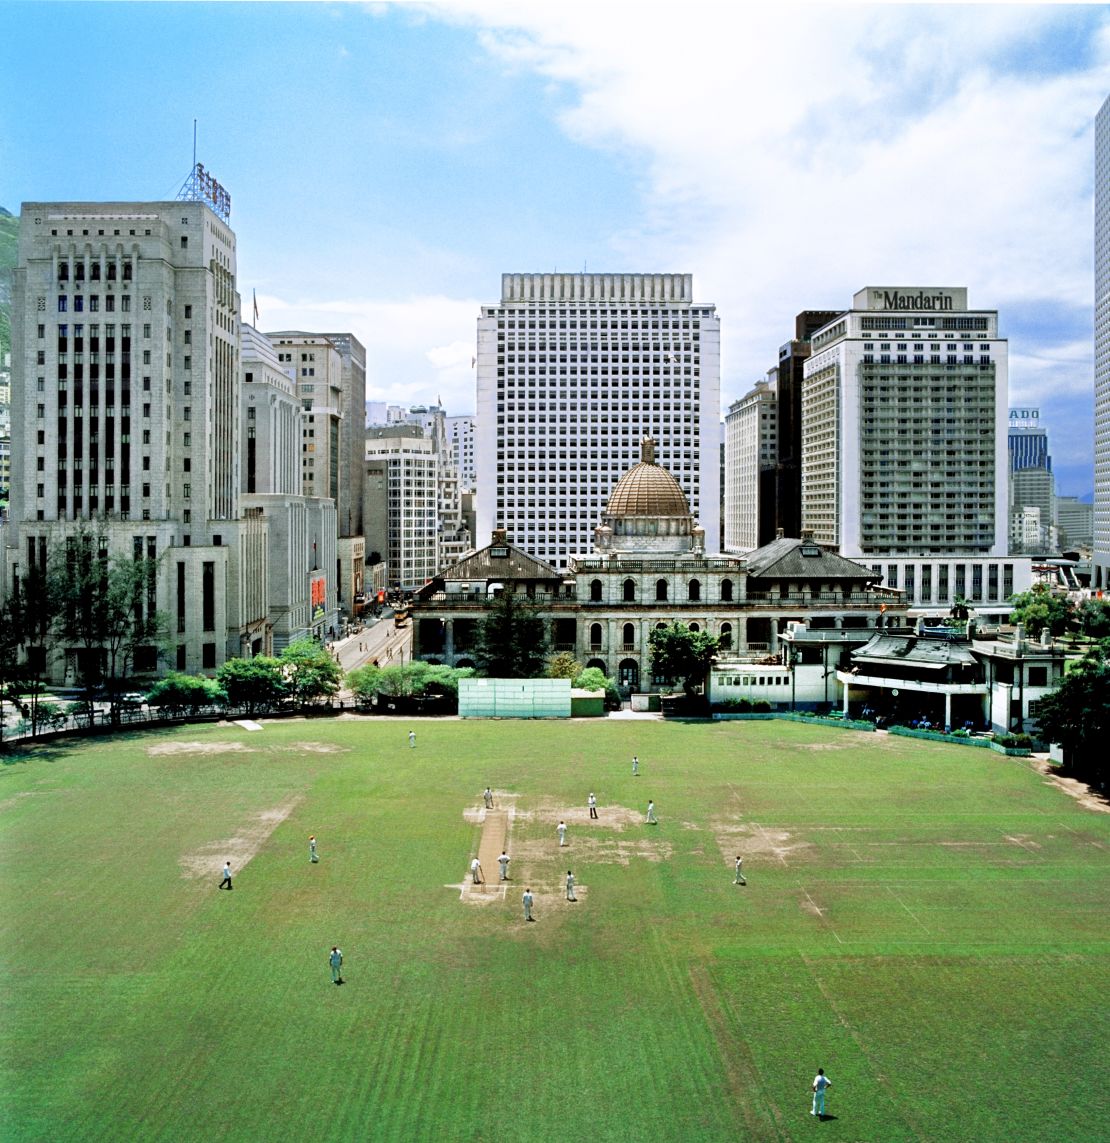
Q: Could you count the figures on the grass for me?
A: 15